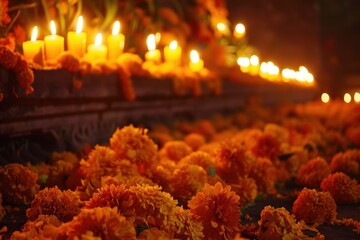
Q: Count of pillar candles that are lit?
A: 8